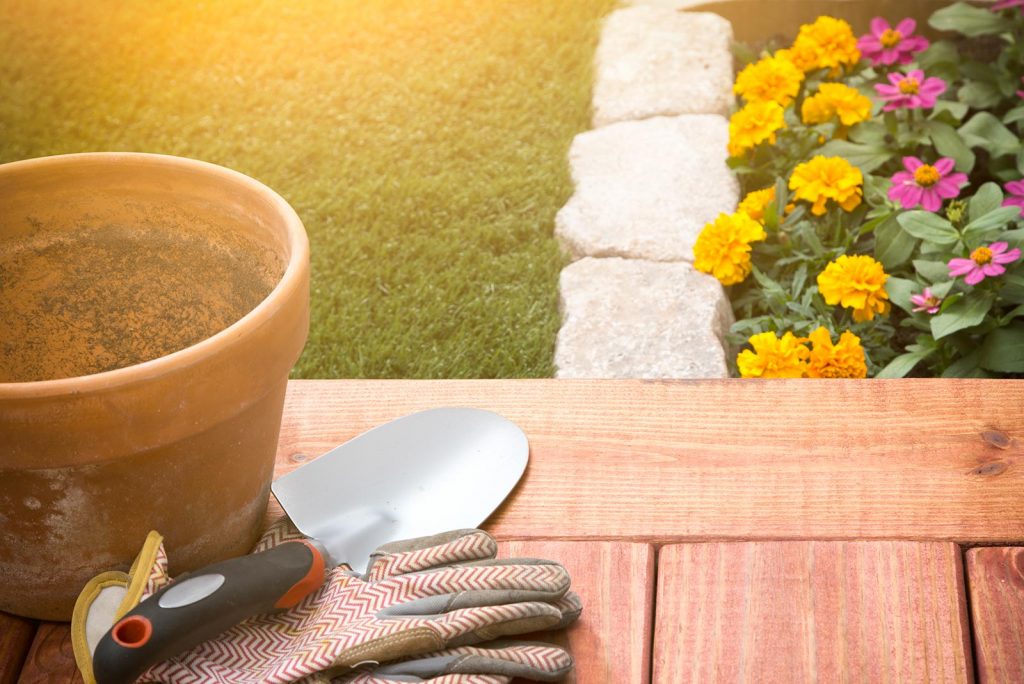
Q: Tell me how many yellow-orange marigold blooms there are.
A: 10